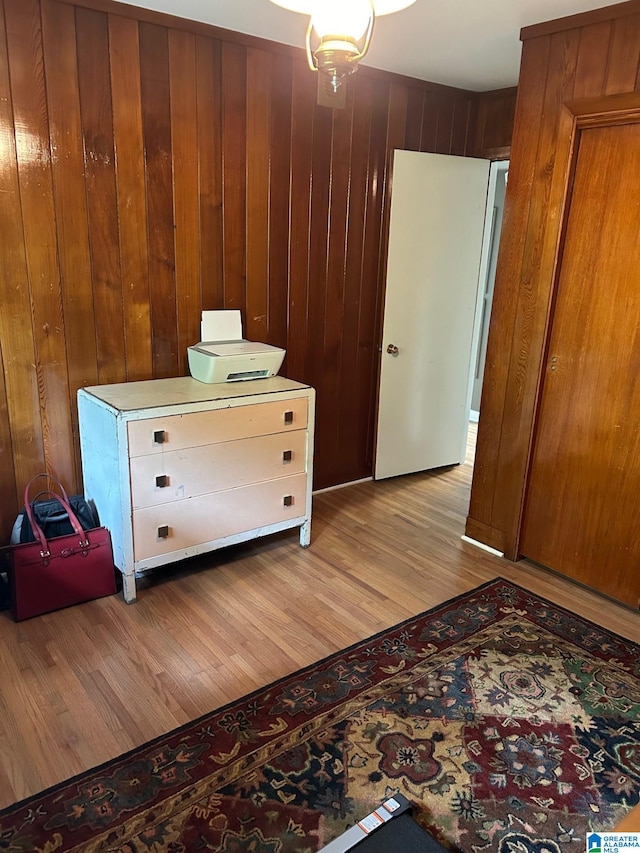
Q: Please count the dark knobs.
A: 6